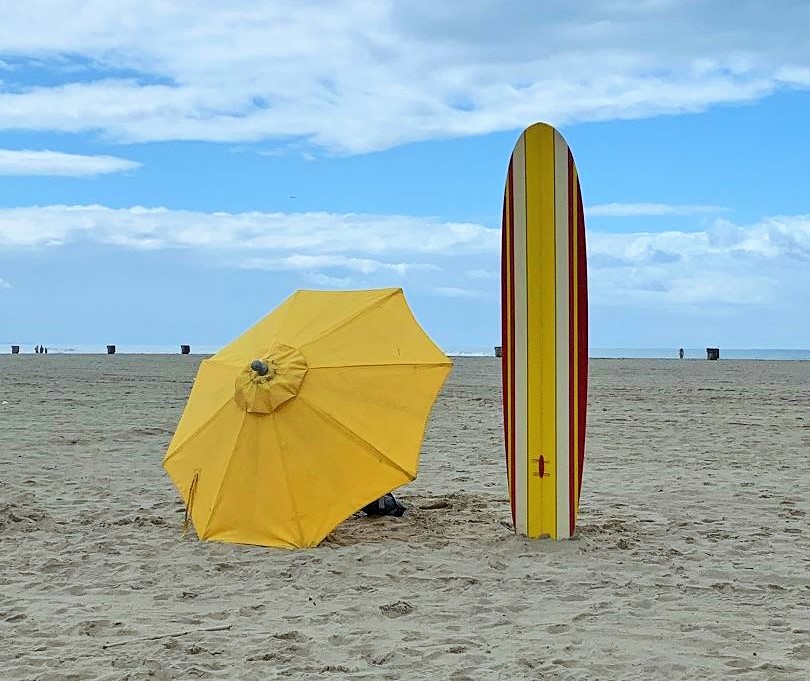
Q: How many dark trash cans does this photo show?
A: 5